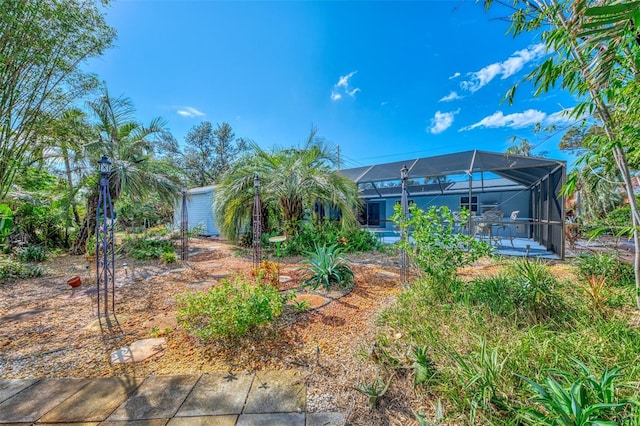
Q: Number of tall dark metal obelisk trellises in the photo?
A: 4